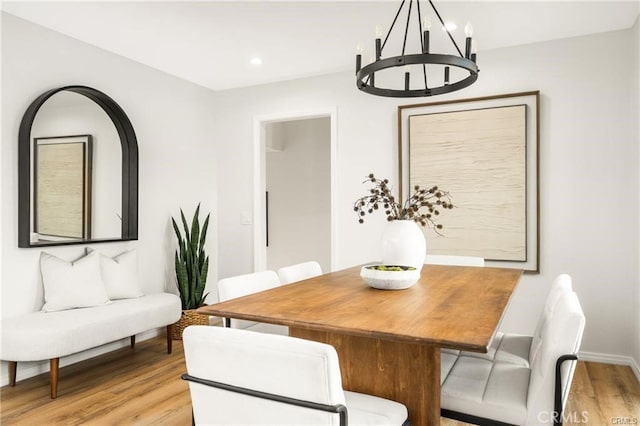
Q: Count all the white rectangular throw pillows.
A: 2